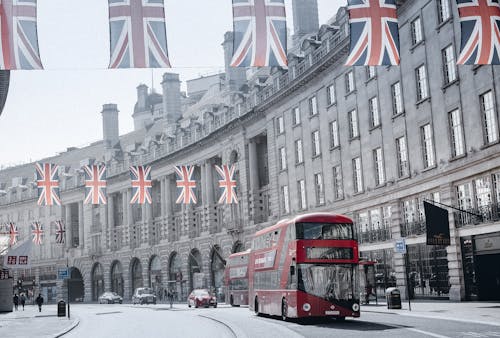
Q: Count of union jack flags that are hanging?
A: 13